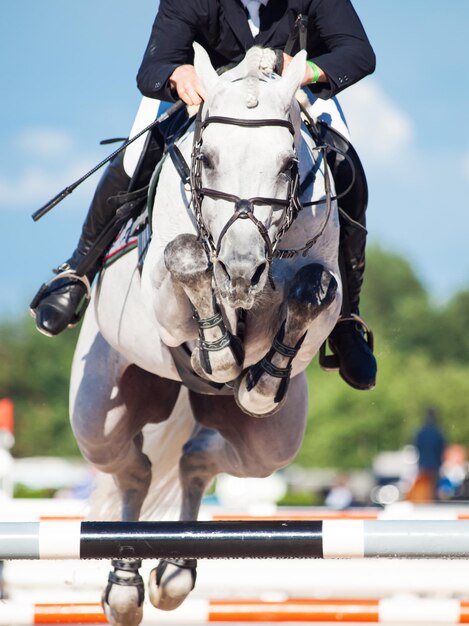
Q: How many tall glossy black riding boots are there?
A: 2